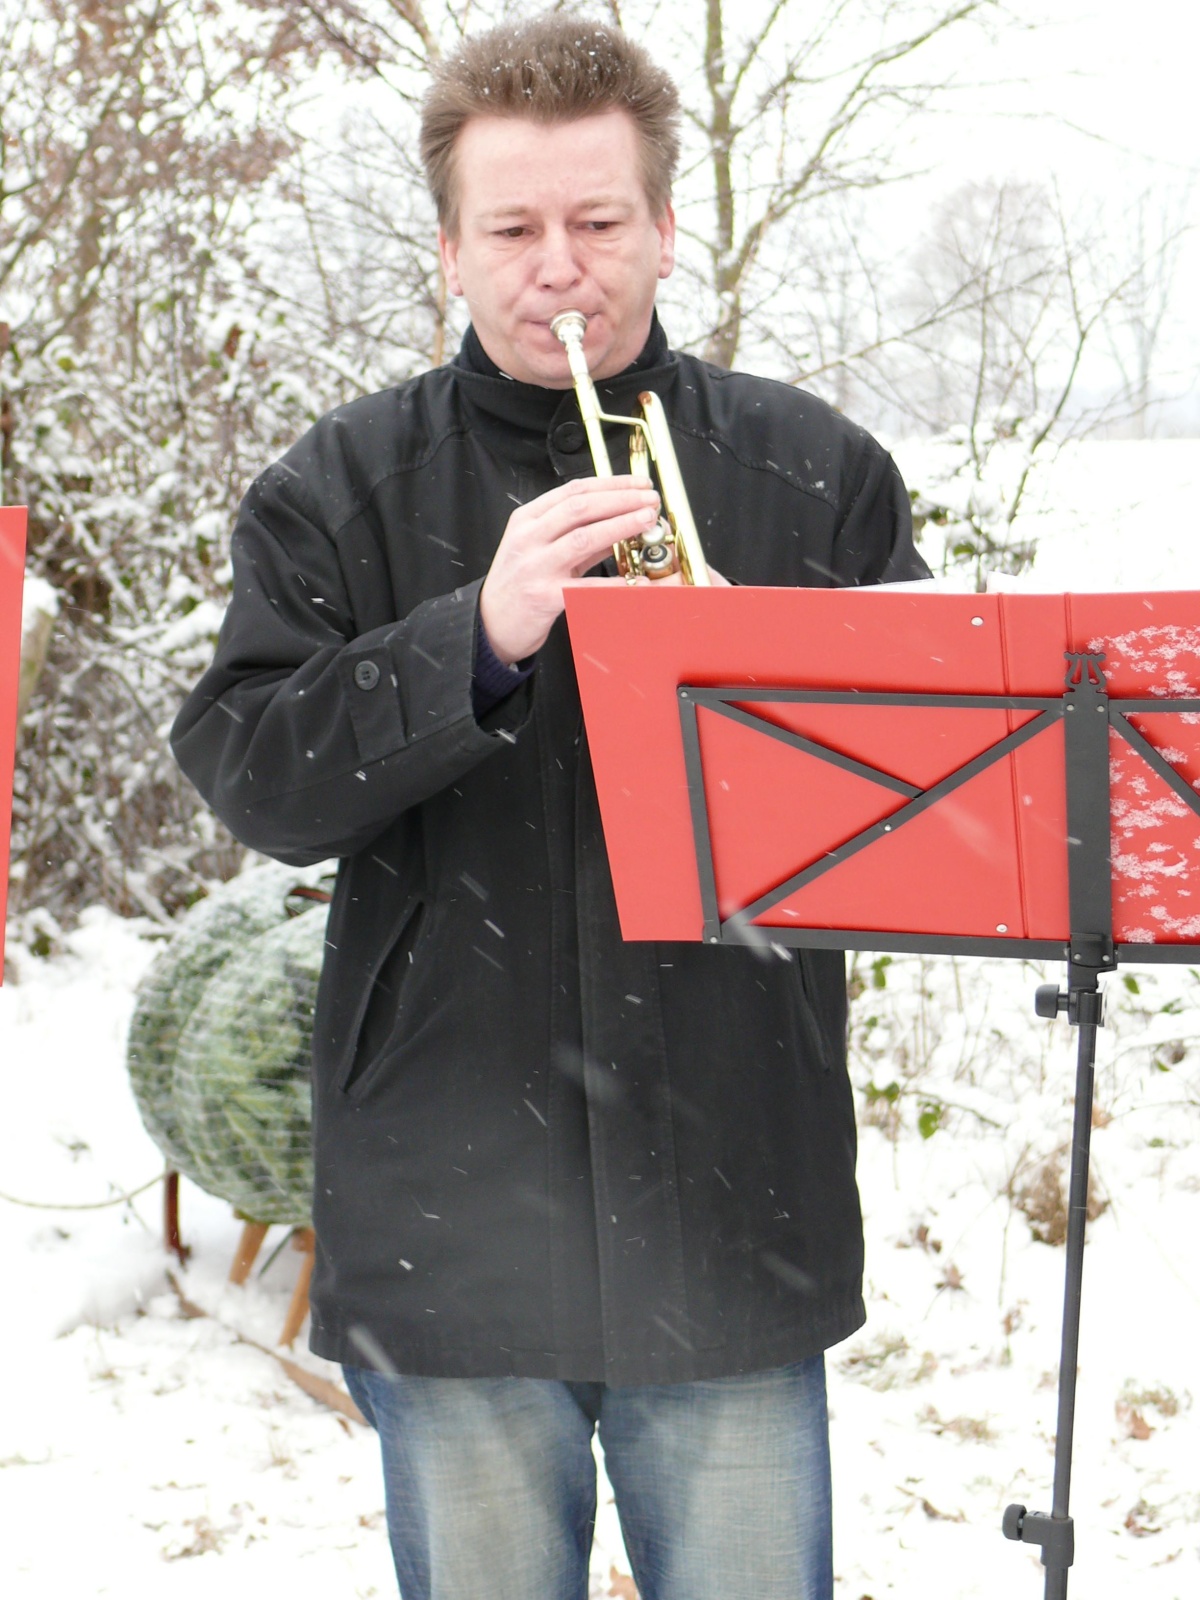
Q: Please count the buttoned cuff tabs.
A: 1